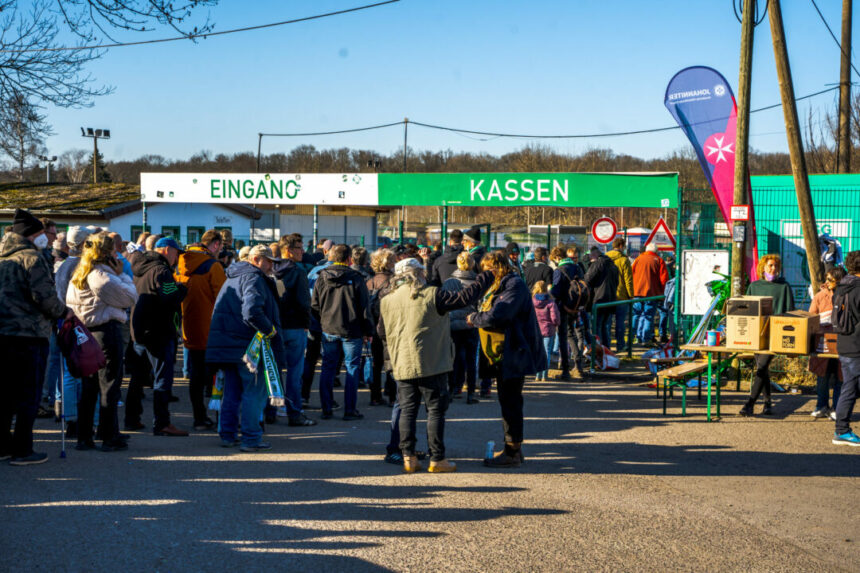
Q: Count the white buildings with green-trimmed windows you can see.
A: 1